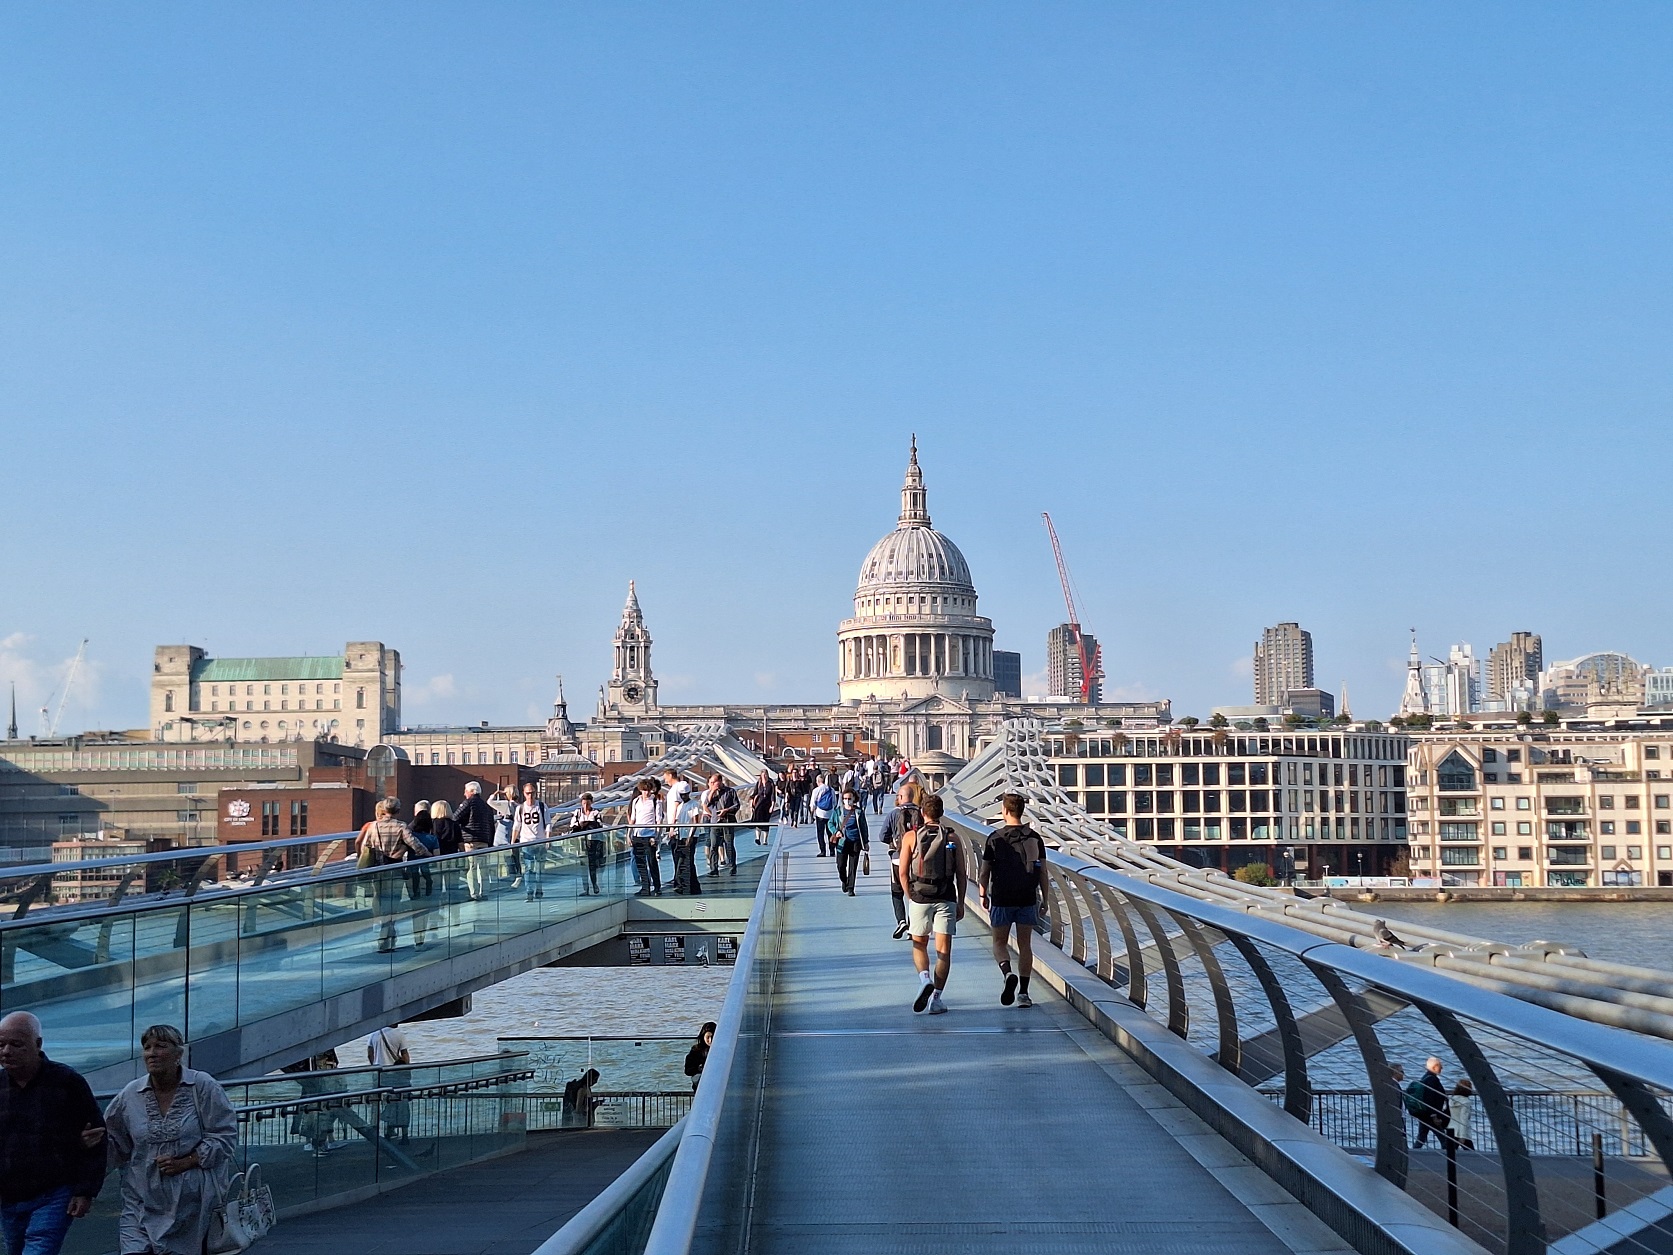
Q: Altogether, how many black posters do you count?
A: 3